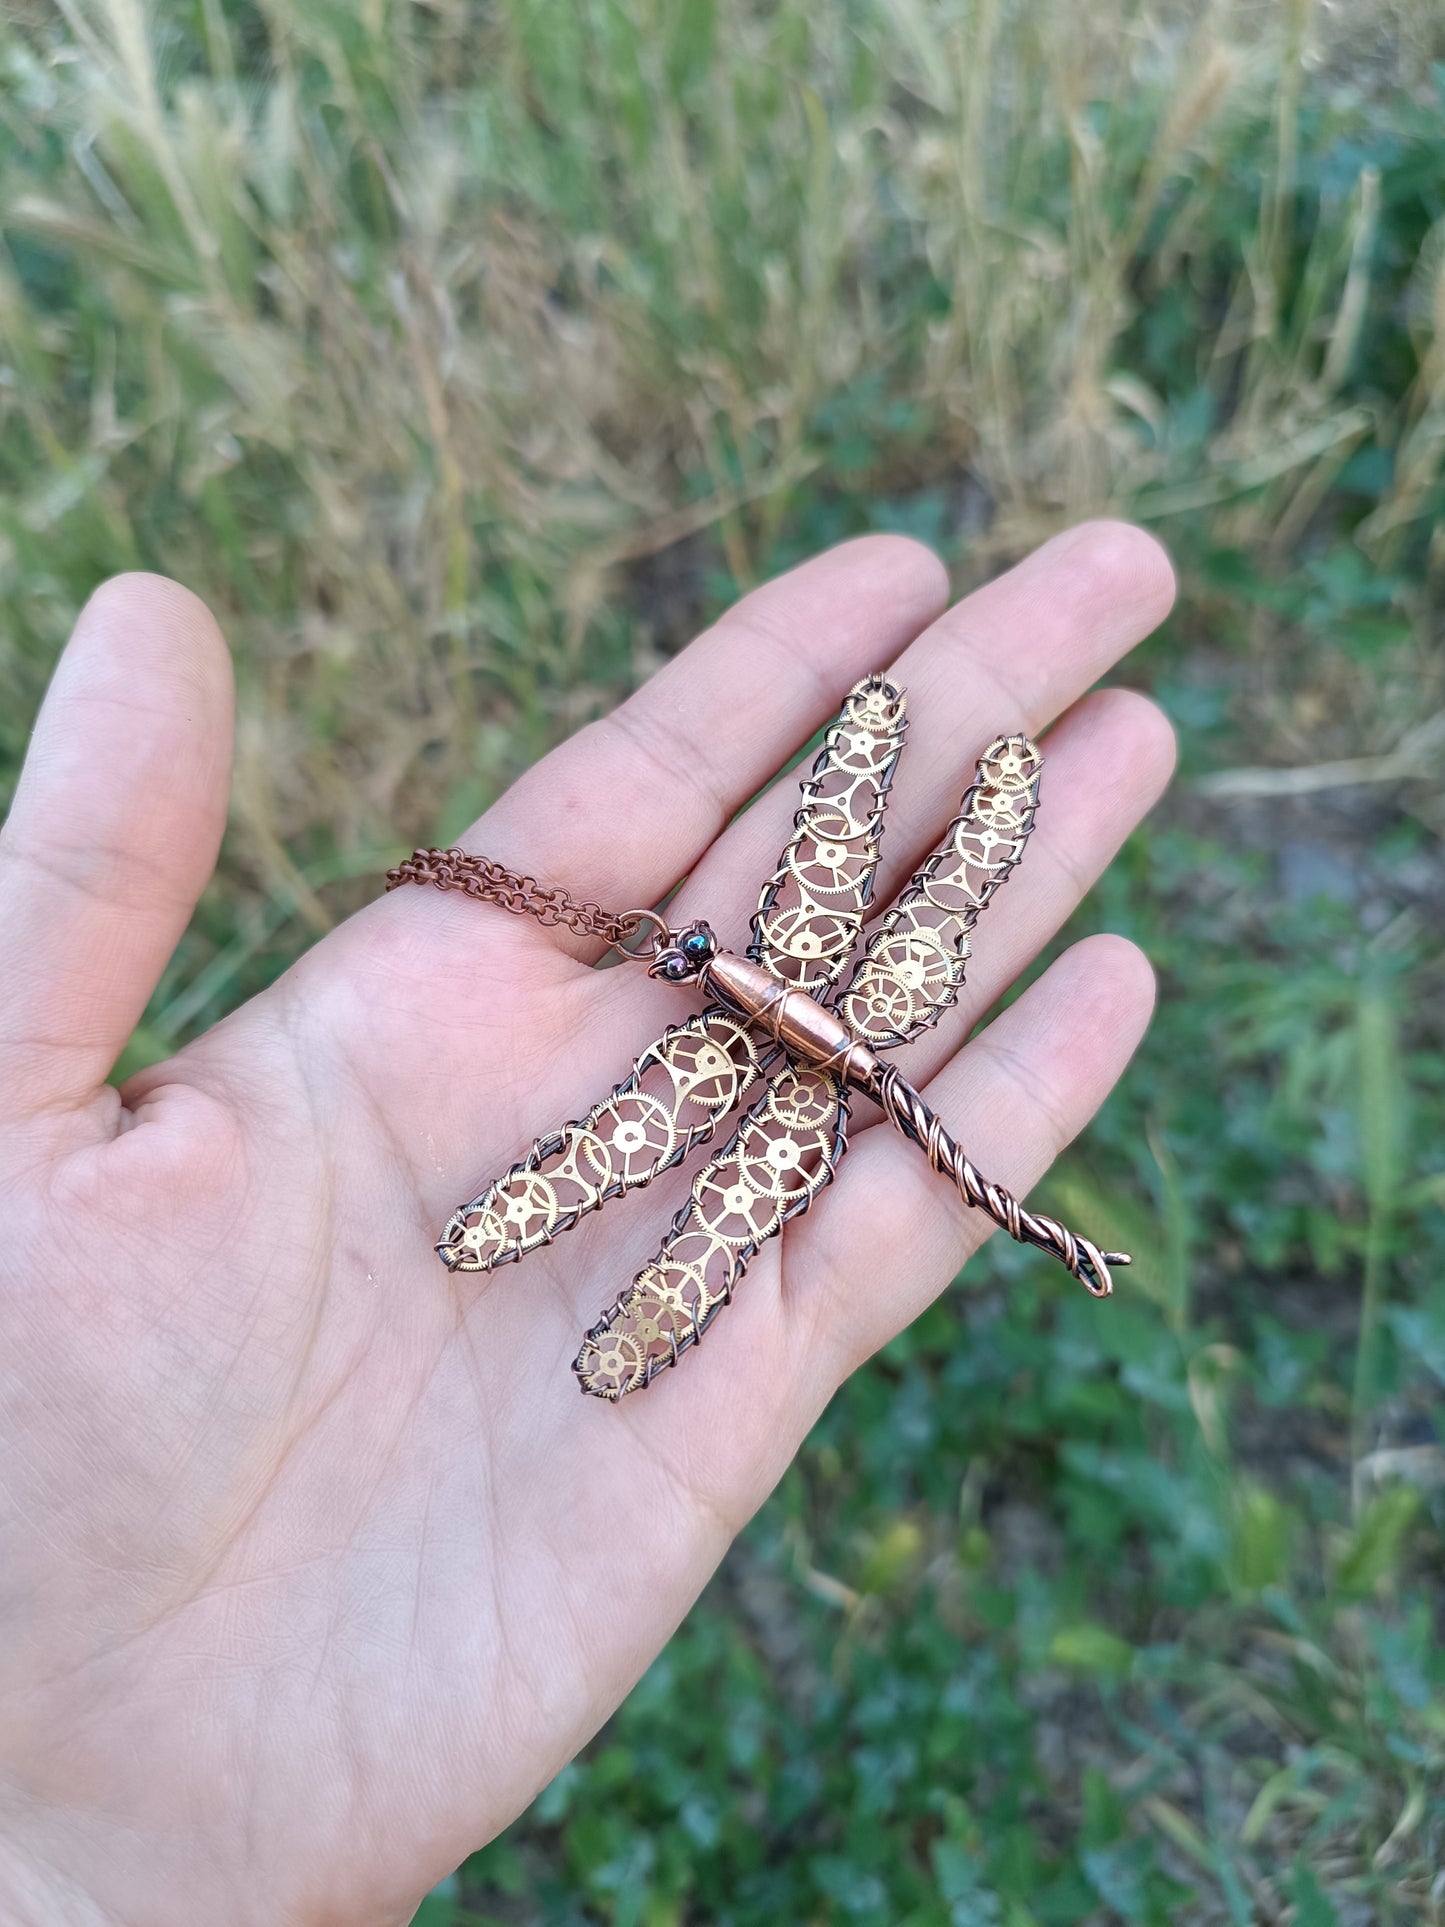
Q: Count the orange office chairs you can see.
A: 0